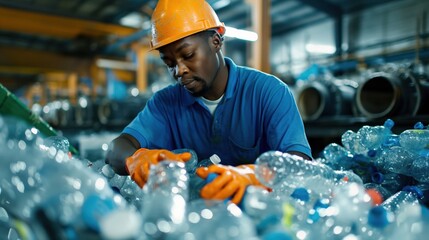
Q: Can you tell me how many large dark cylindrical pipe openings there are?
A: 2